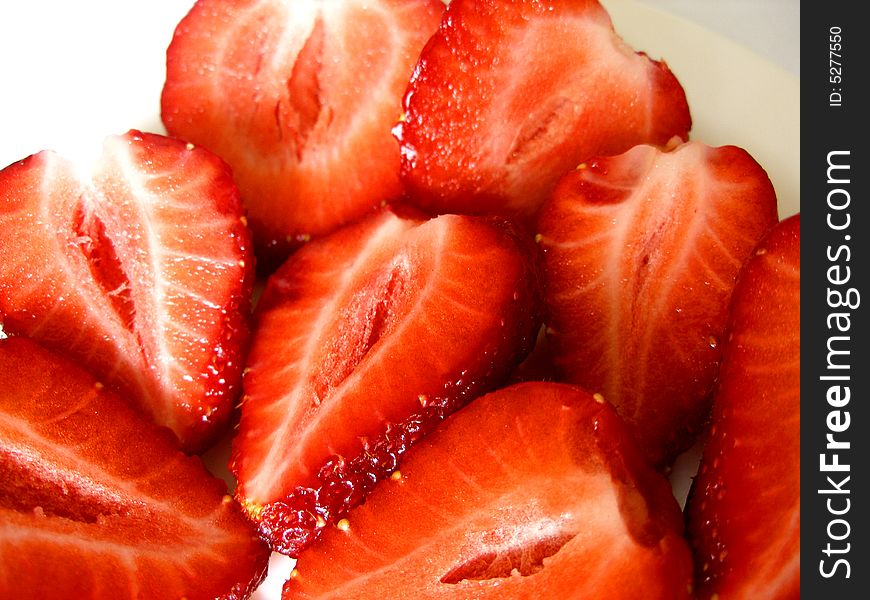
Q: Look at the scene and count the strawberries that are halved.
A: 8